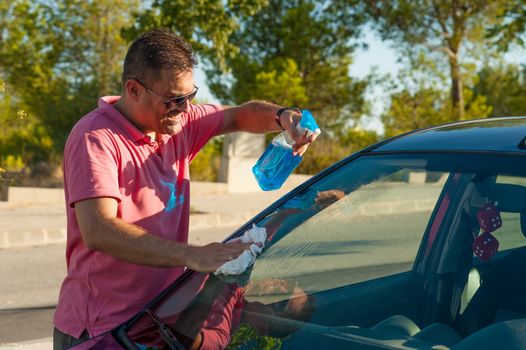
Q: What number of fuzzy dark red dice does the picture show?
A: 2